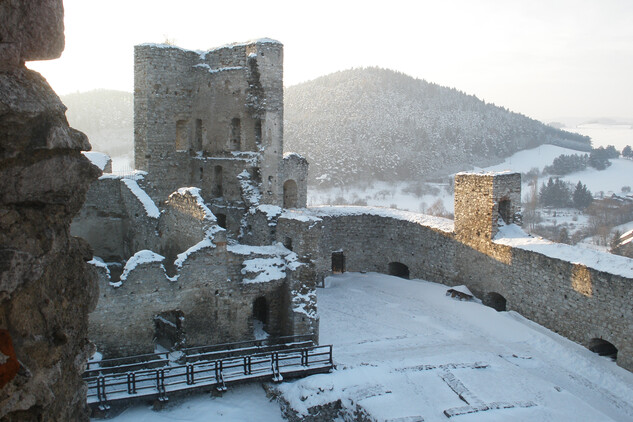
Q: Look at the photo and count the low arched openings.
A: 3